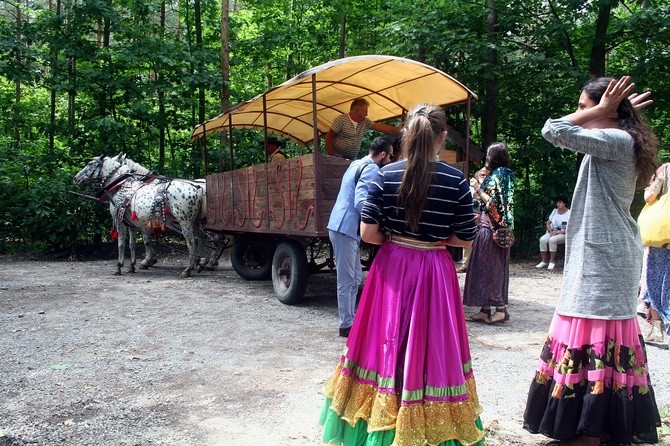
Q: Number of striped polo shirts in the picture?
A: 1